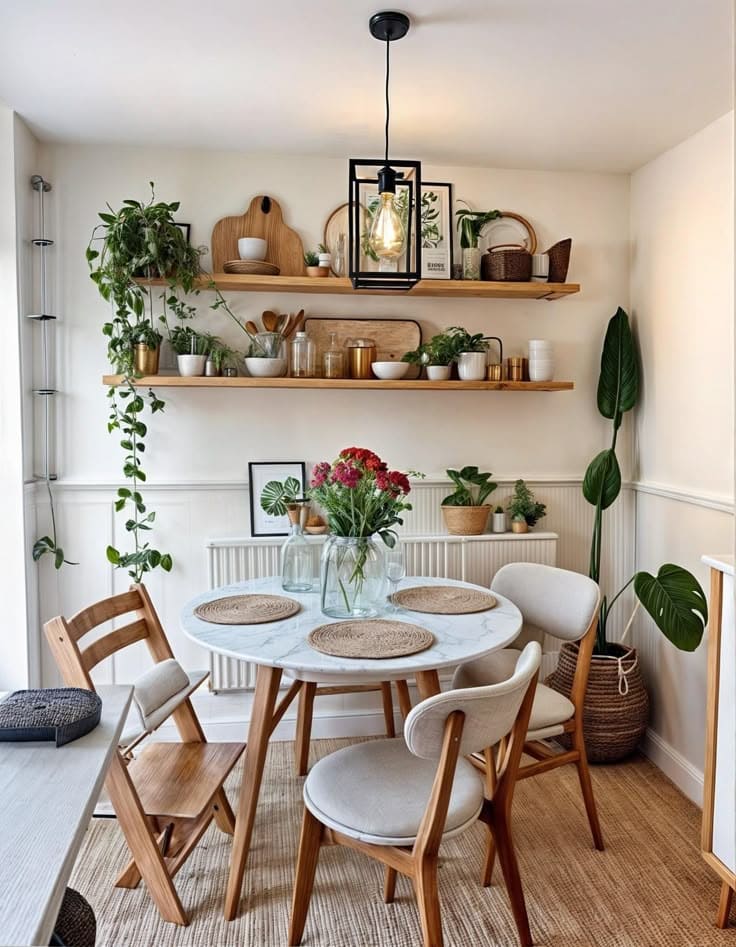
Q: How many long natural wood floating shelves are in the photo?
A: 2